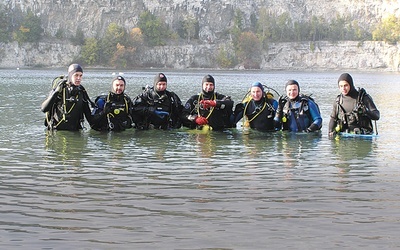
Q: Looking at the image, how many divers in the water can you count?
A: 7